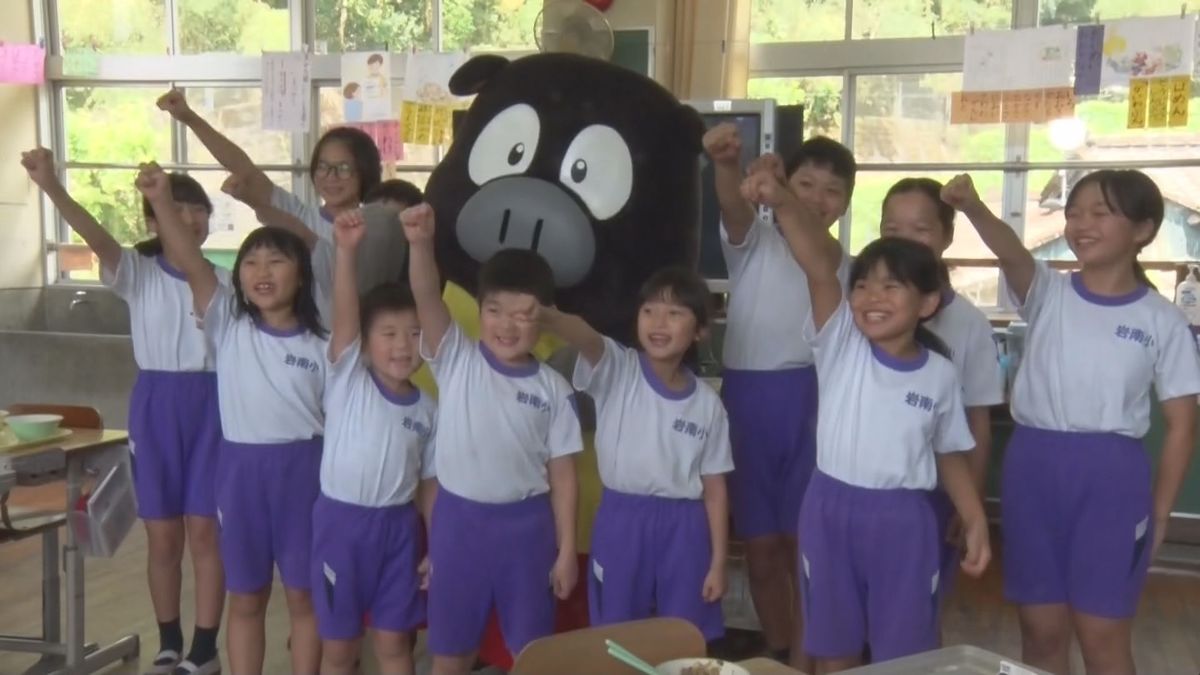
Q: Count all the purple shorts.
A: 9